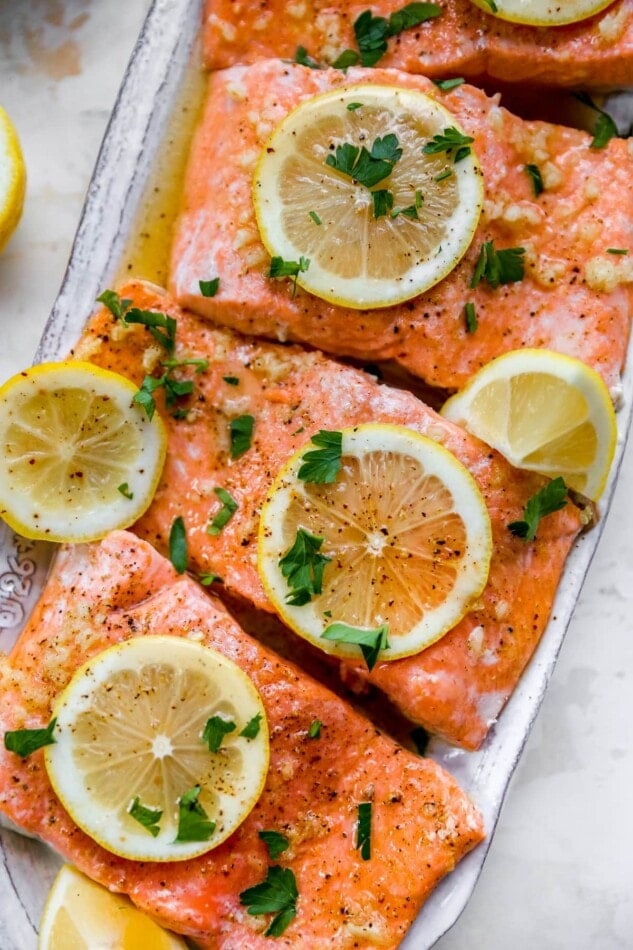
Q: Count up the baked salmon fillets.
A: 4